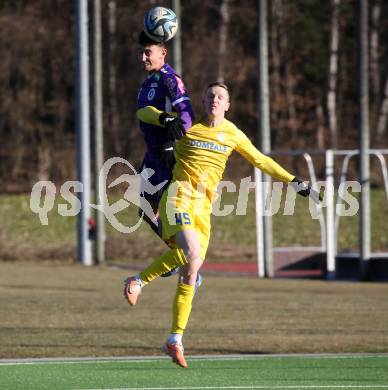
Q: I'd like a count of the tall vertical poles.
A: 5